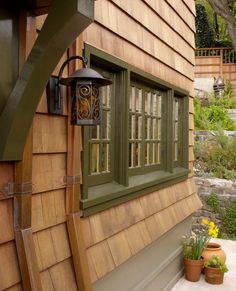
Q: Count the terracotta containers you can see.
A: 3